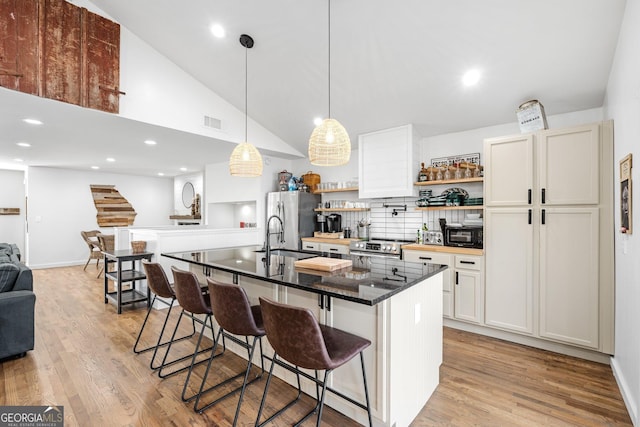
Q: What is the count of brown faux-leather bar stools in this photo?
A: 4